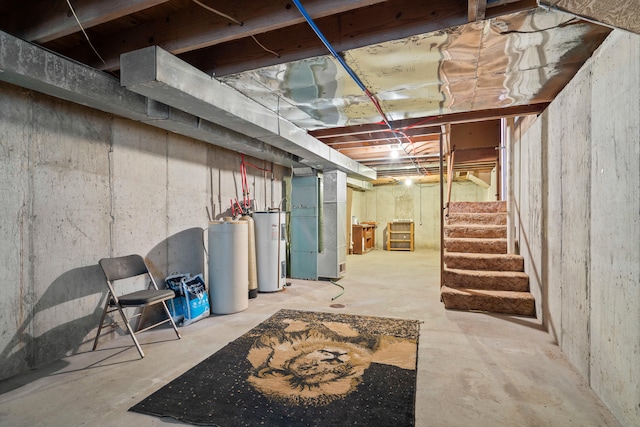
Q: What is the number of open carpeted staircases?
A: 1